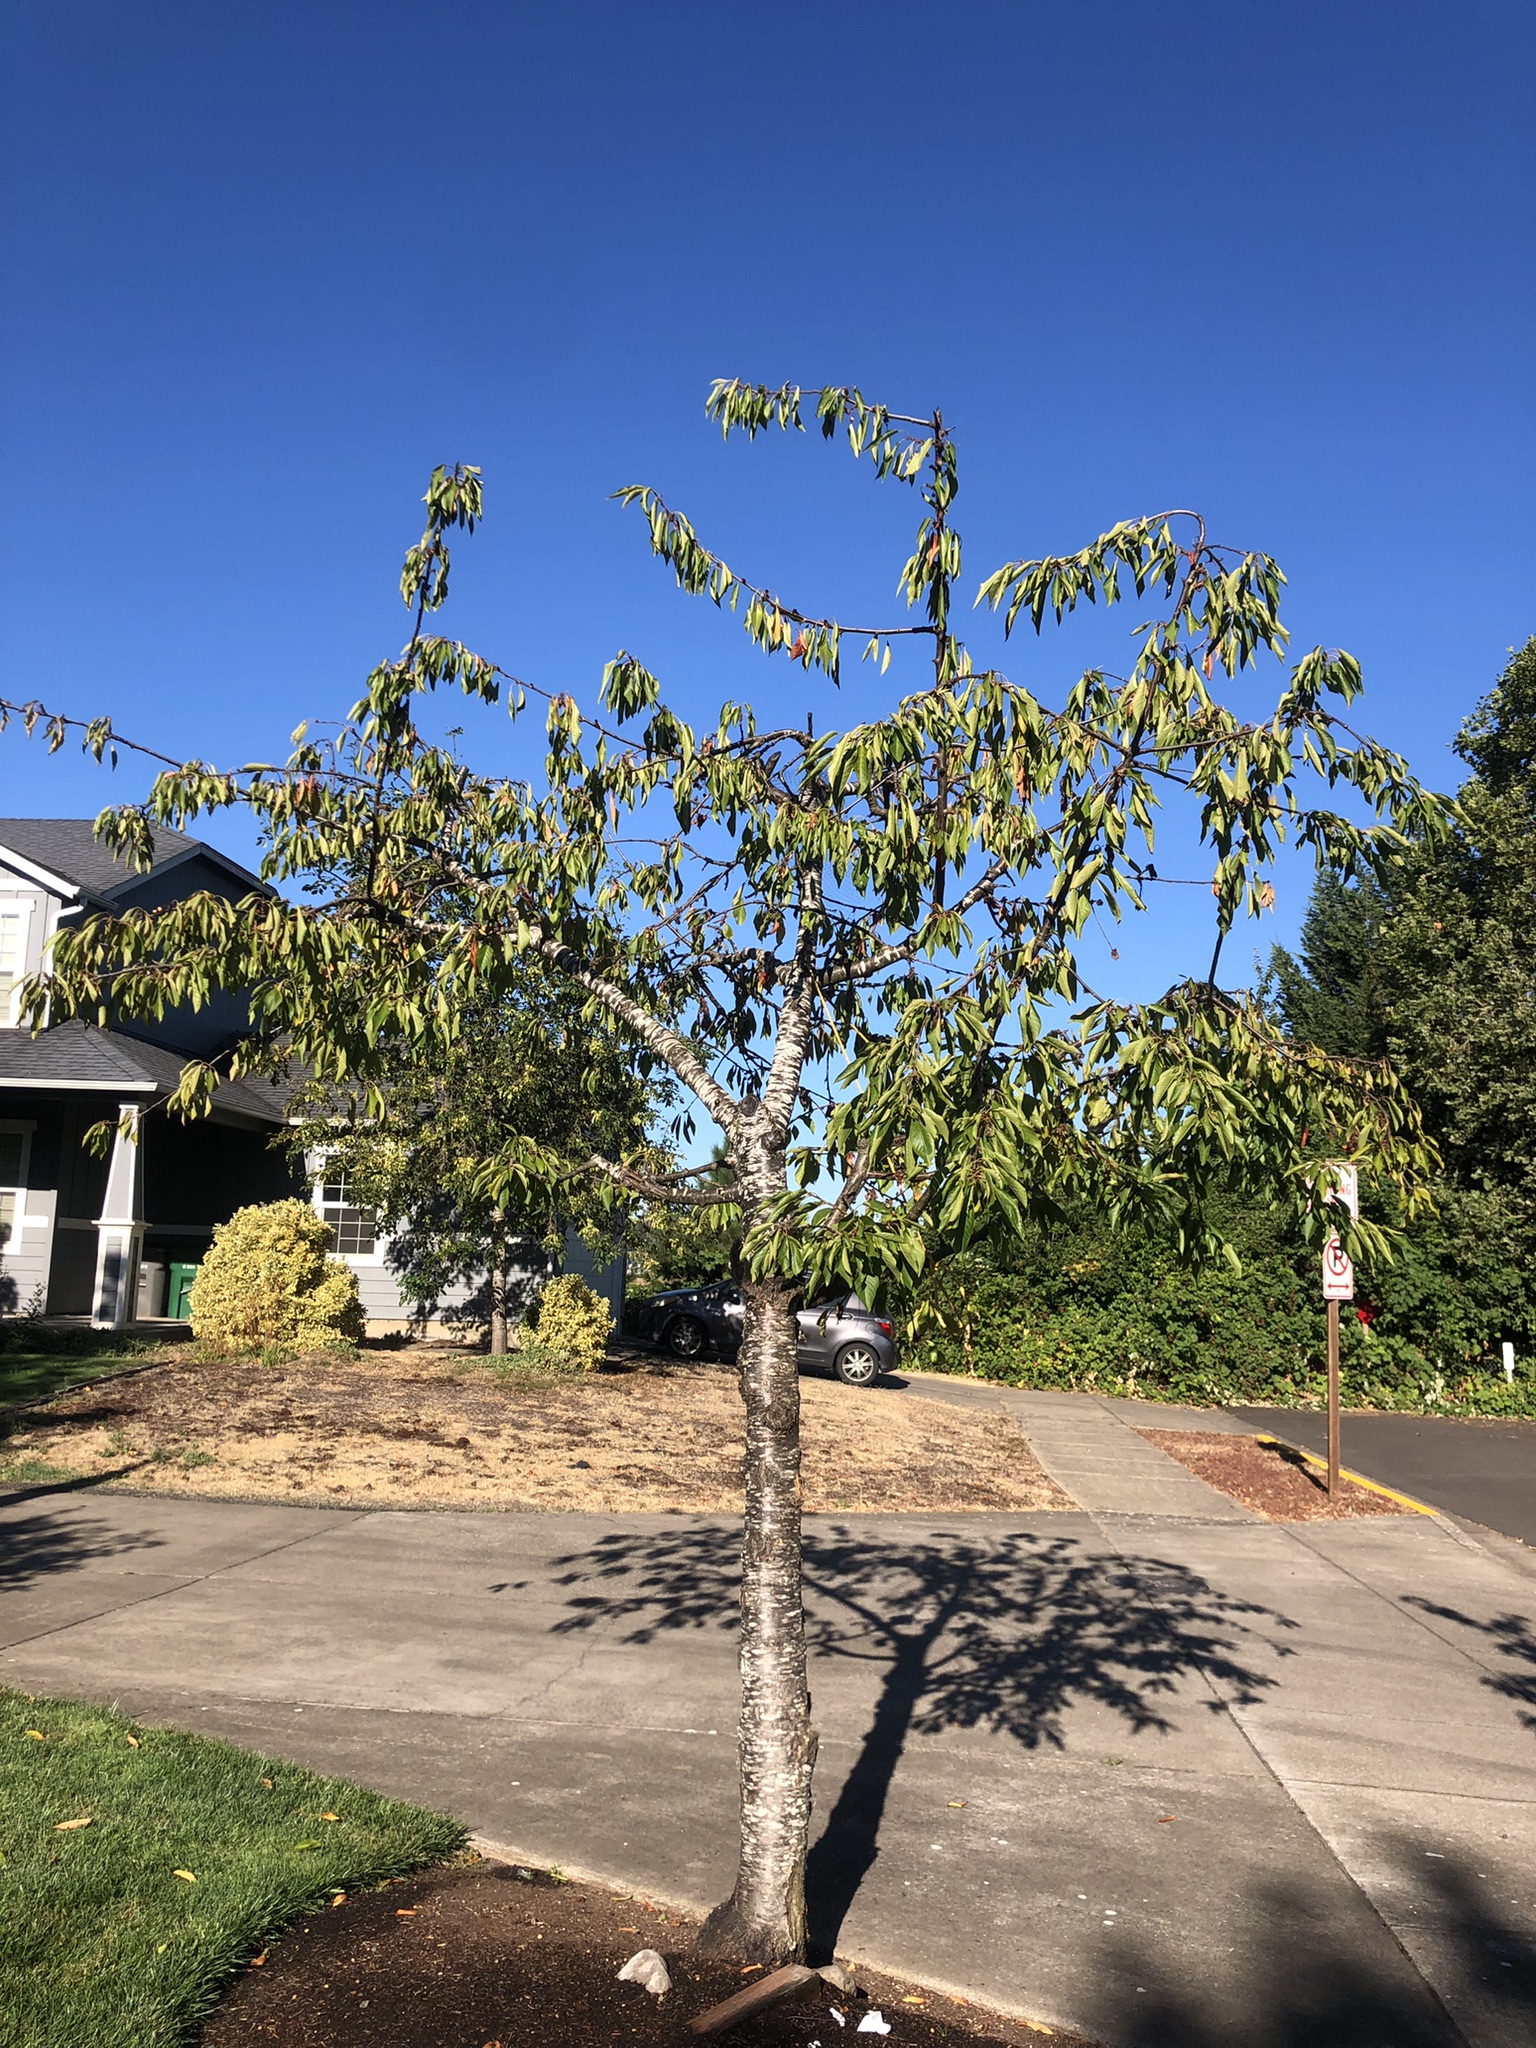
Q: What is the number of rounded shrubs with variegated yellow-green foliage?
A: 2